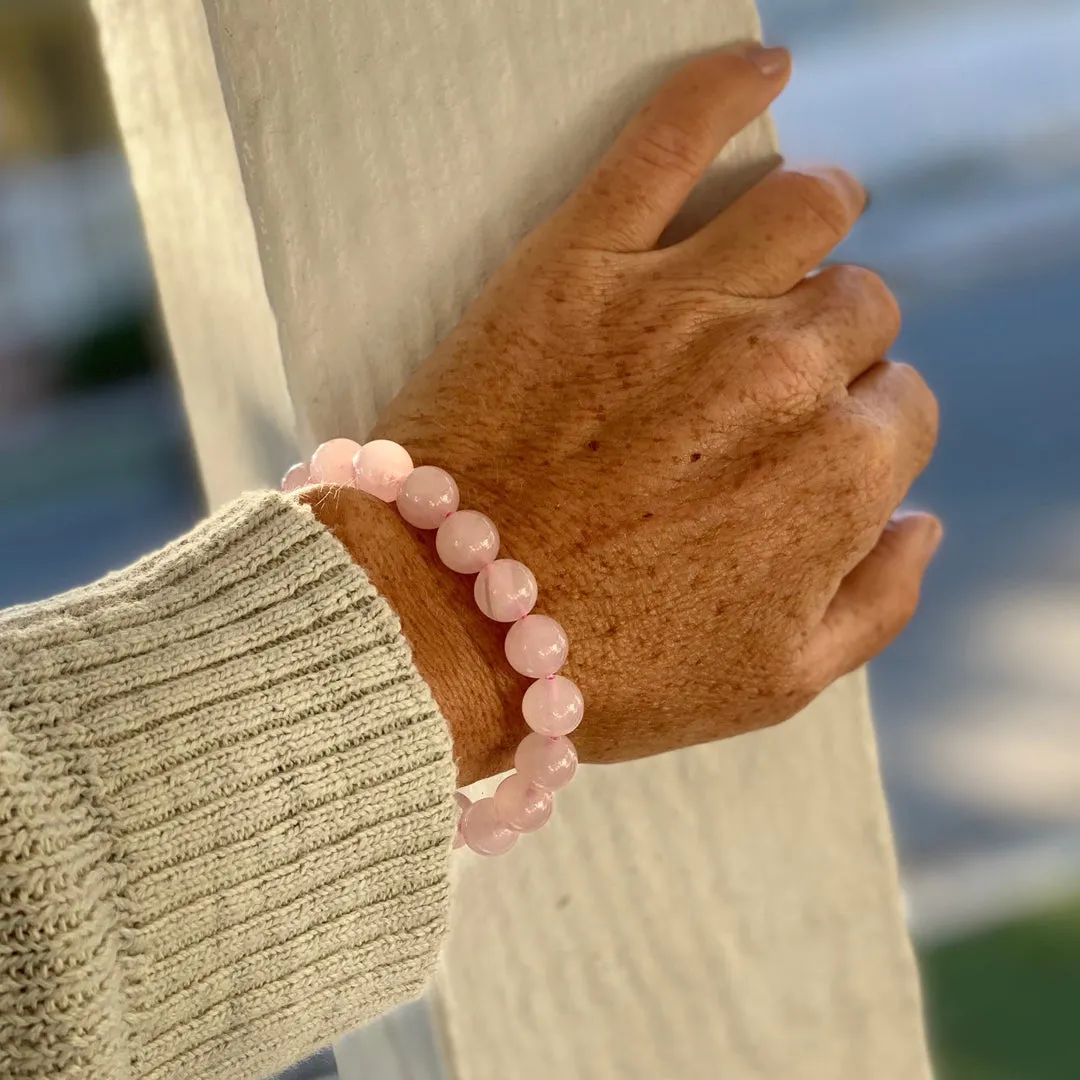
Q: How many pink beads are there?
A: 12